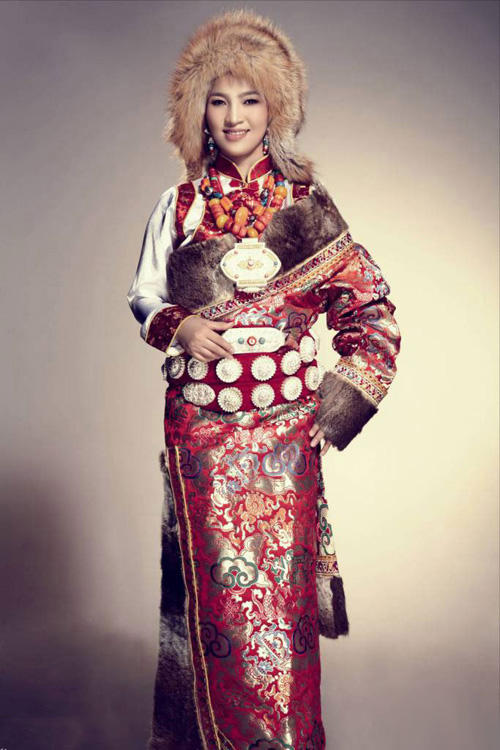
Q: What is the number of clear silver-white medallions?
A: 11